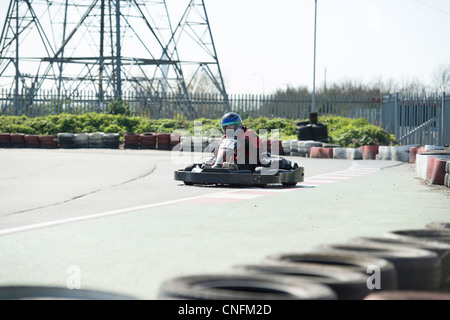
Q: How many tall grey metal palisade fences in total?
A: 1